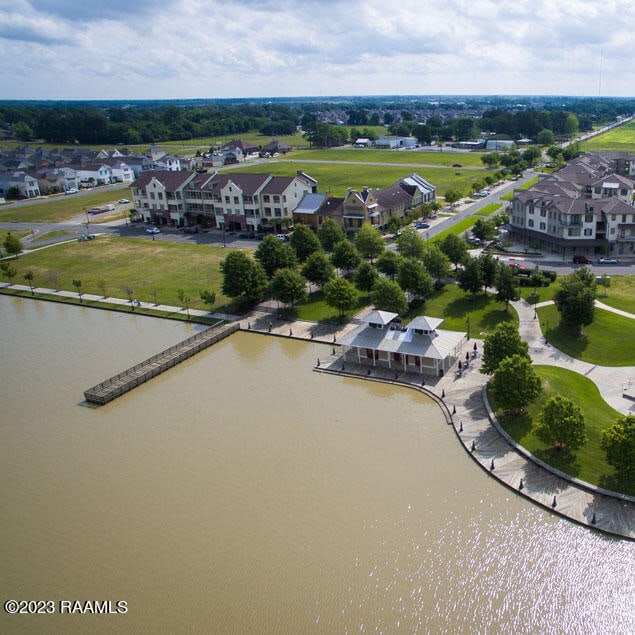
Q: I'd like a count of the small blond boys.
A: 0